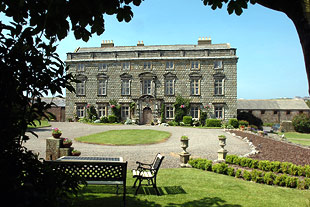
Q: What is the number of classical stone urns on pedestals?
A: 2